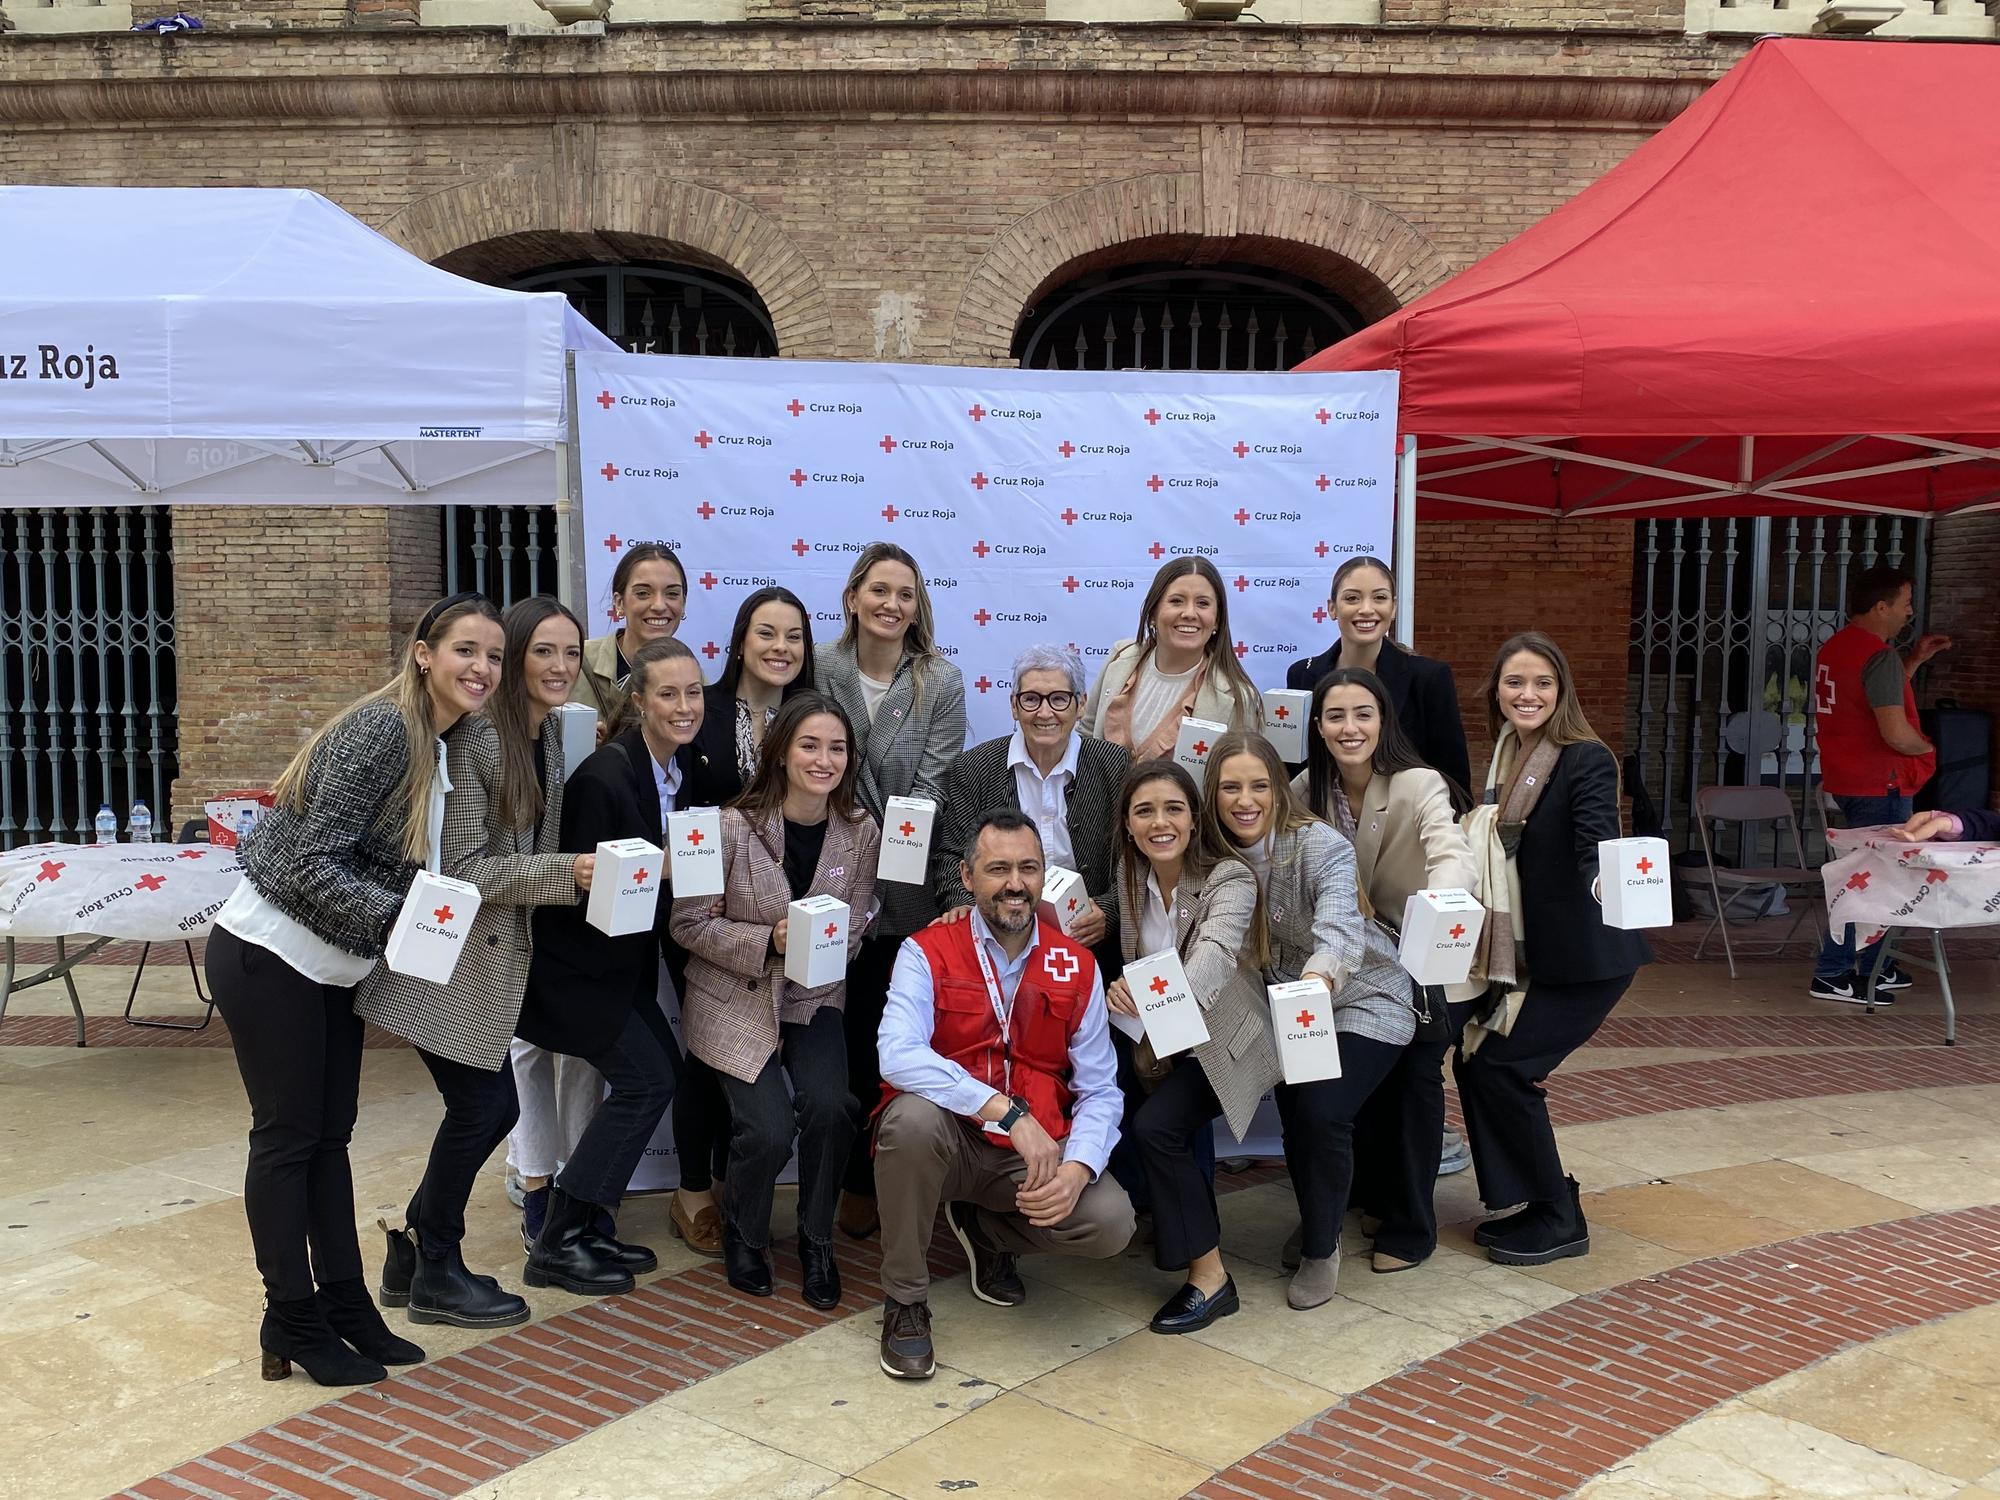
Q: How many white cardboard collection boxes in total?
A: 13